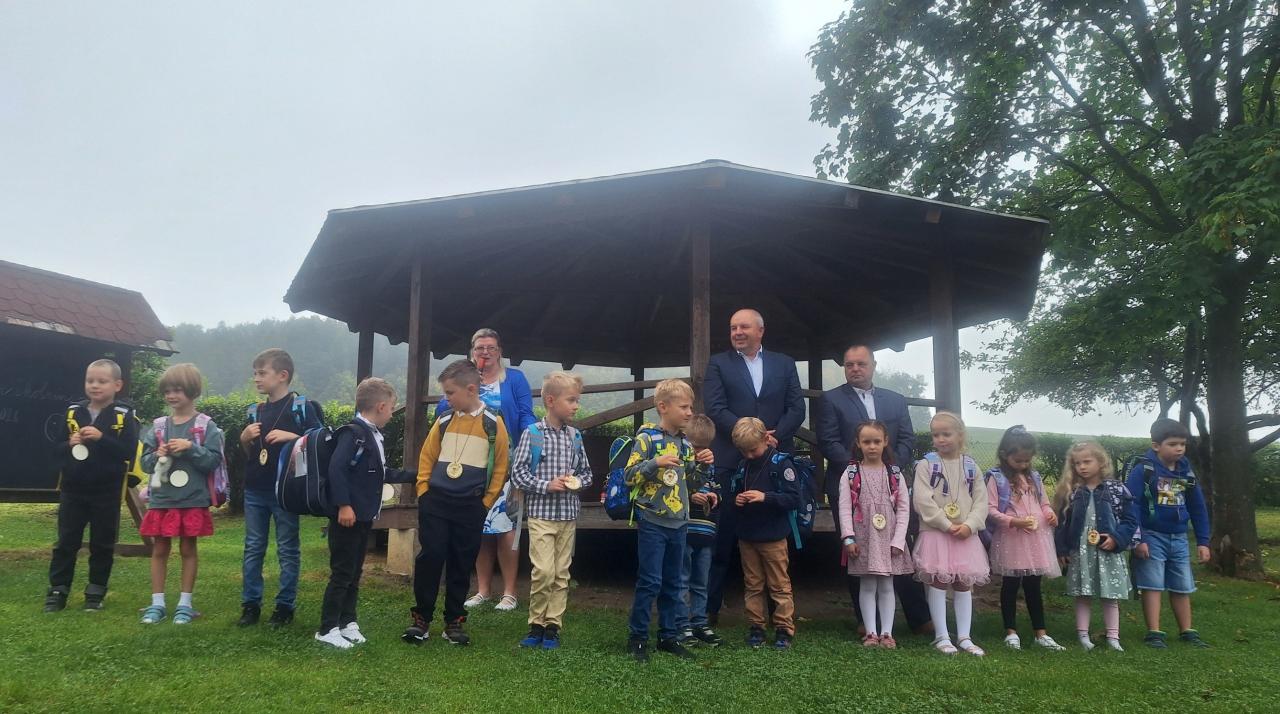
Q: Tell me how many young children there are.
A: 14